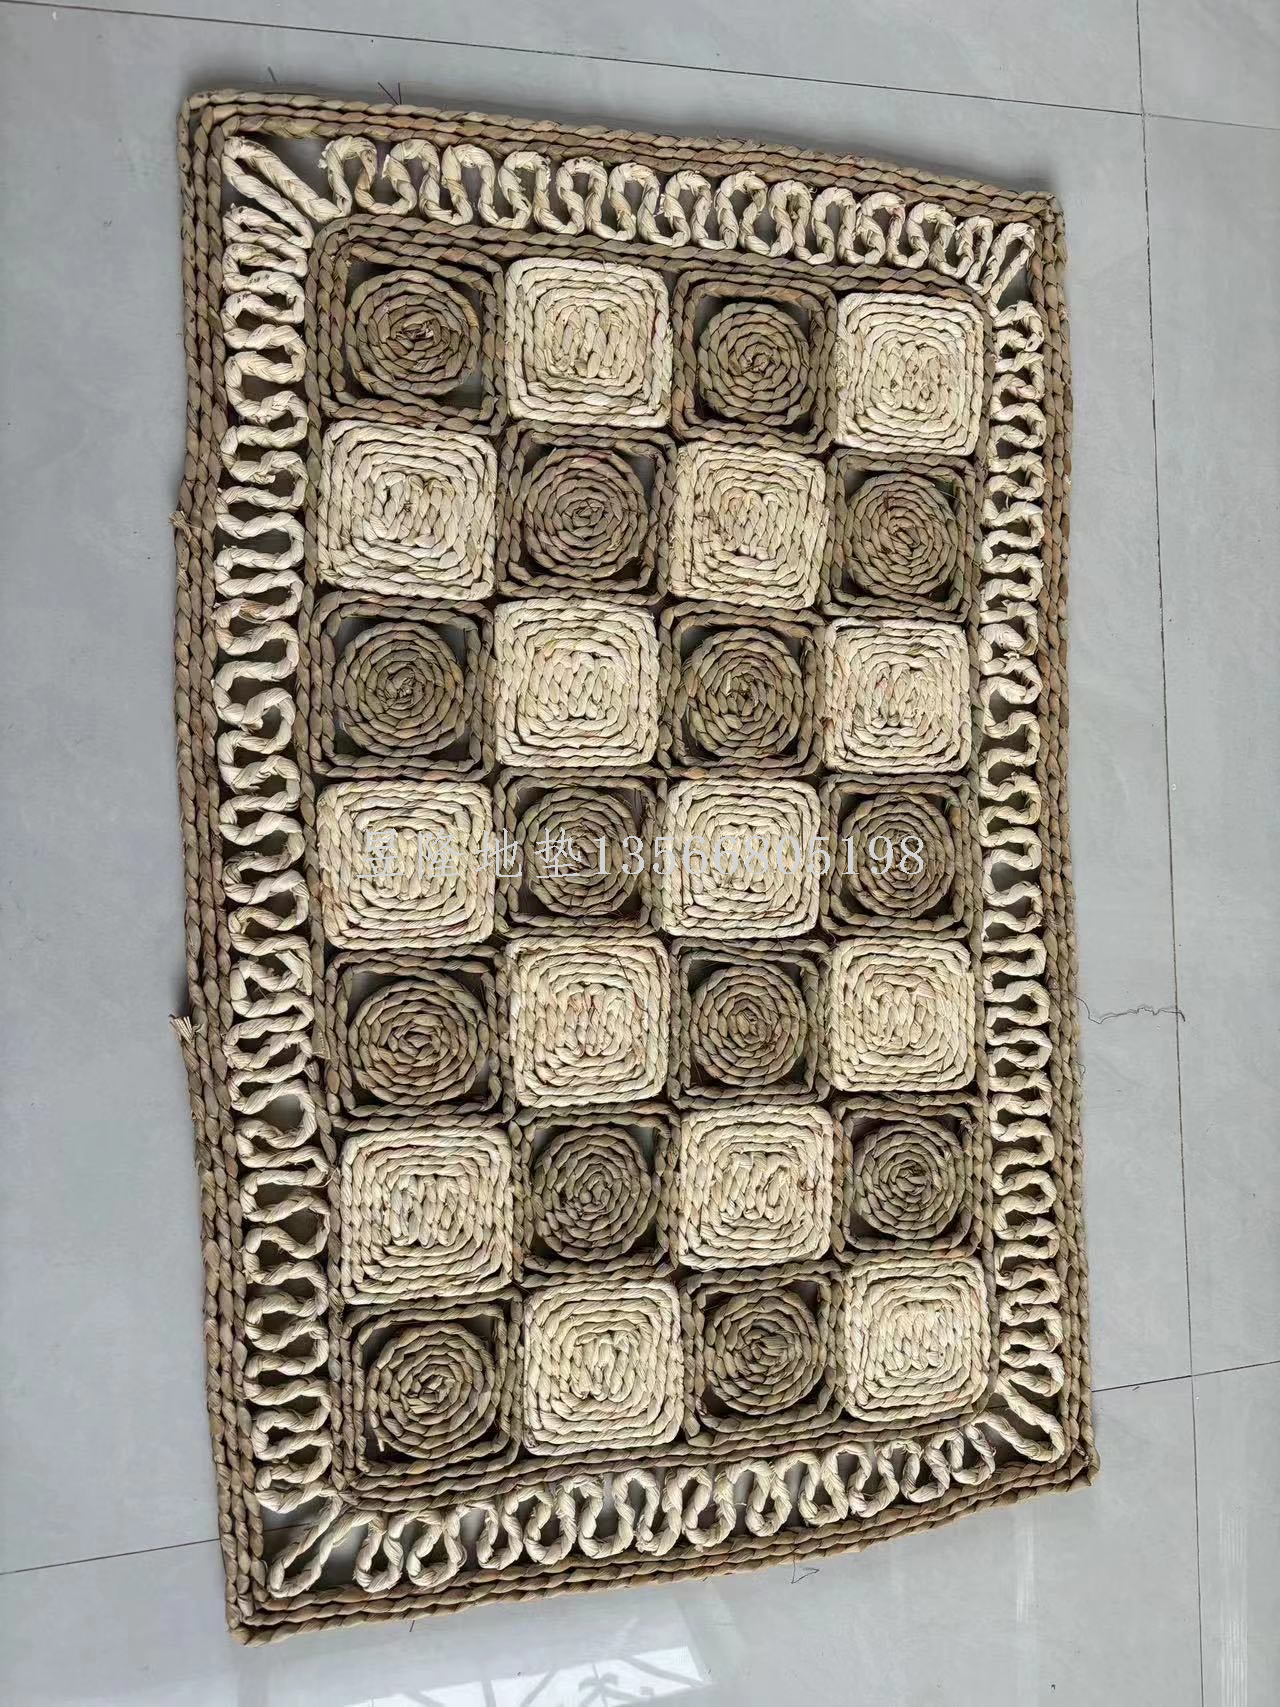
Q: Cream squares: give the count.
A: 14